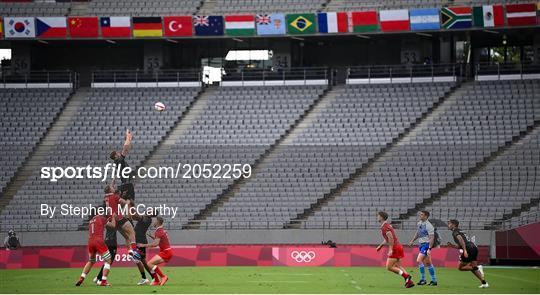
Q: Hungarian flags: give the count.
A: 1